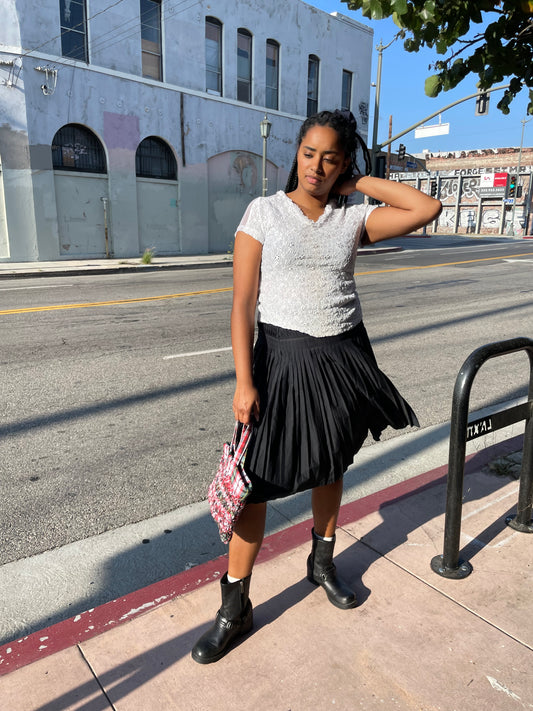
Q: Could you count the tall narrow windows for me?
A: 7